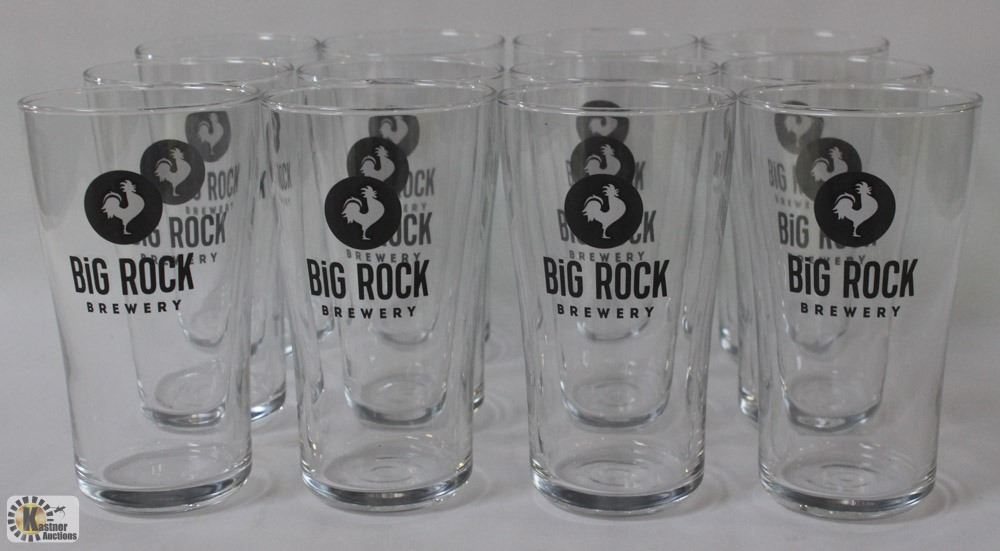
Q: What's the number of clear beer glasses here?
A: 12